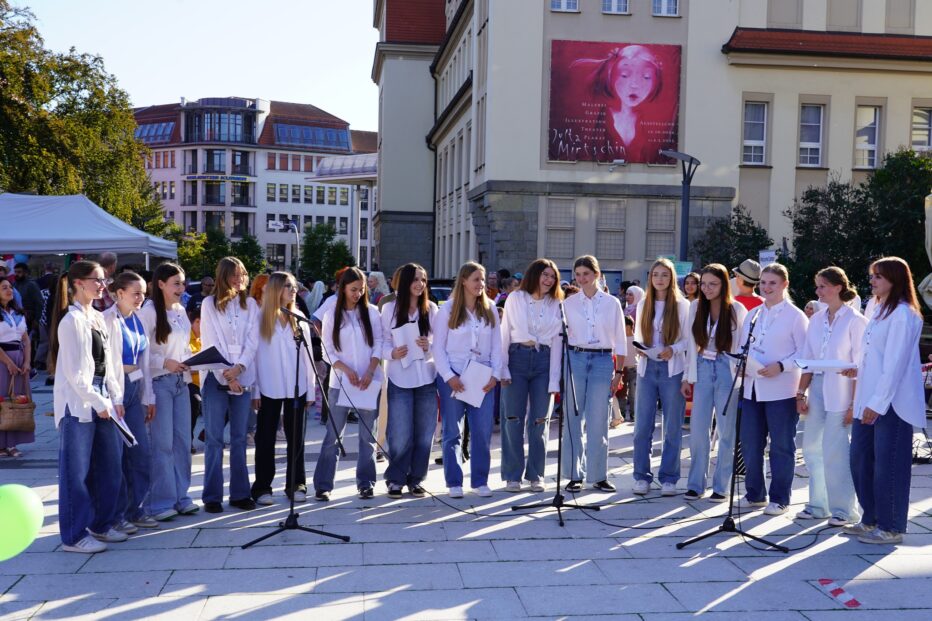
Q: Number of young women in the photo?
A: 15